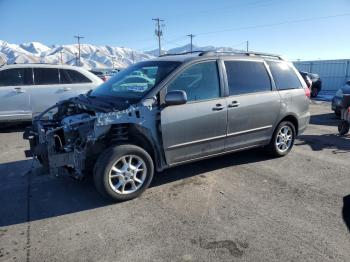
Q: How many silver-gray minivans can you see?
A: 1